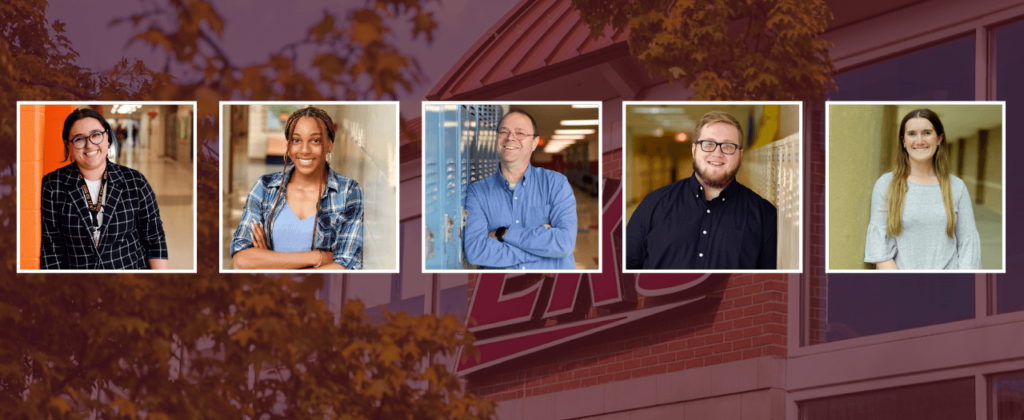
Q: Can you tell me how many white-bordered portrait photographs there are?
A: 5